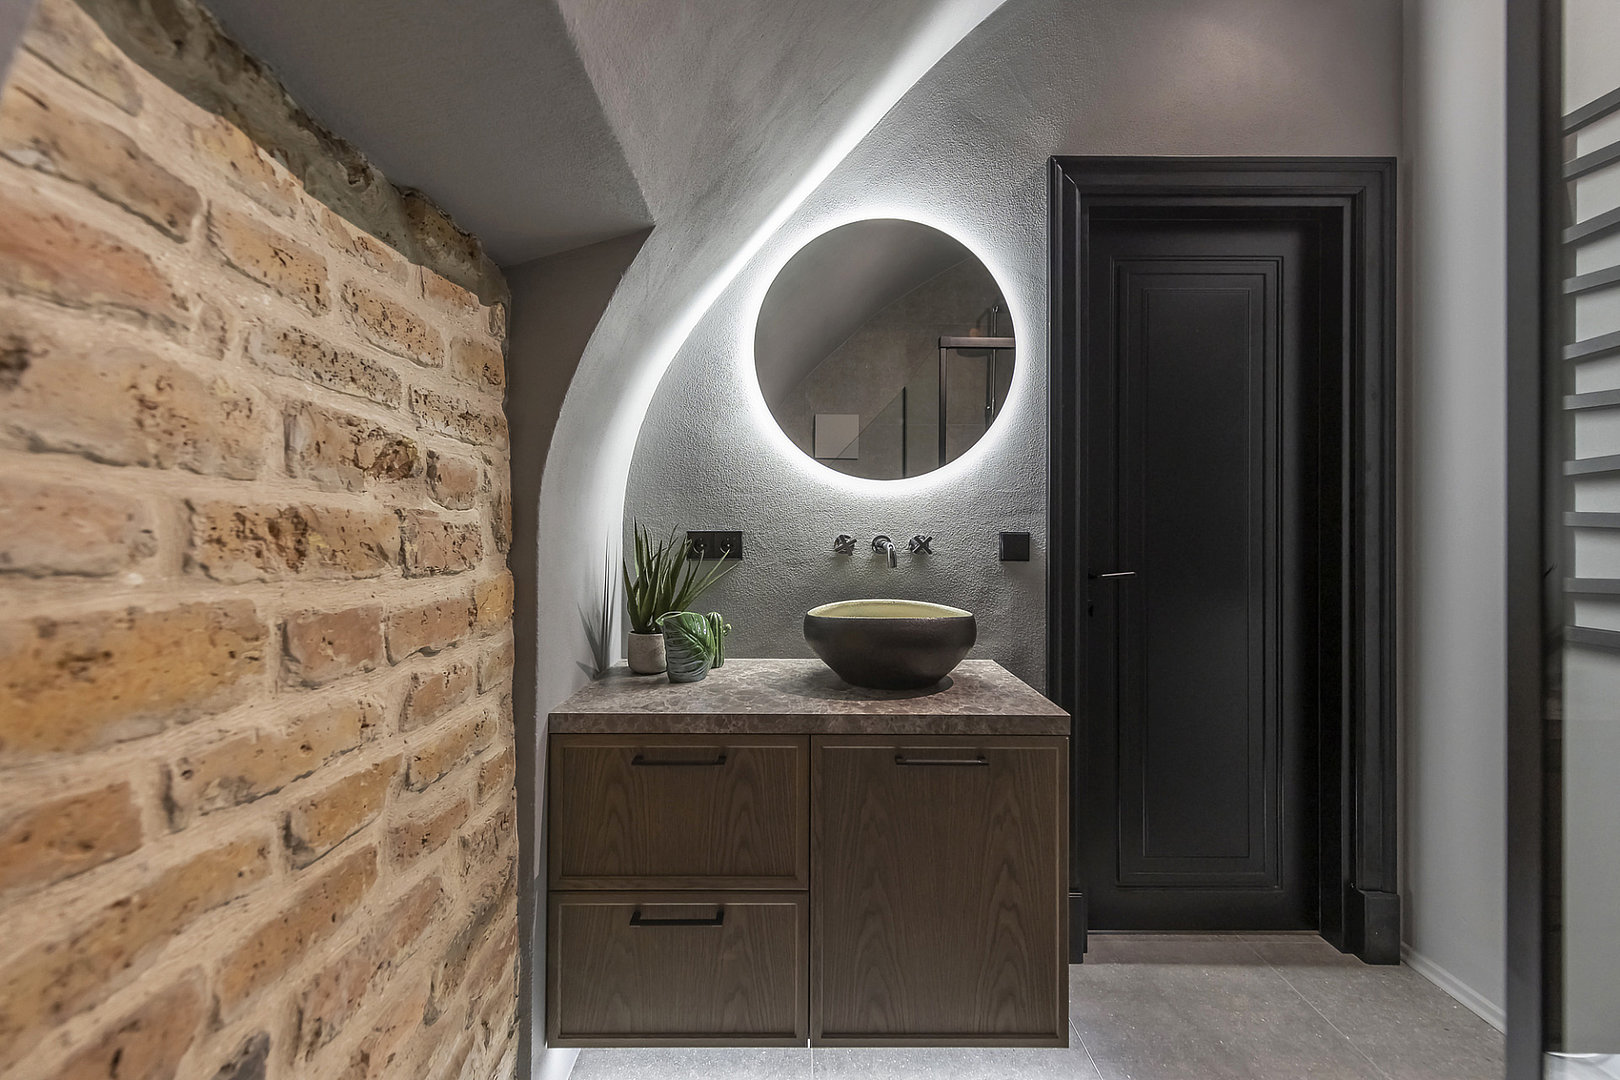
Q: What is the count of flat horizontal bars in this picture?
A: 10